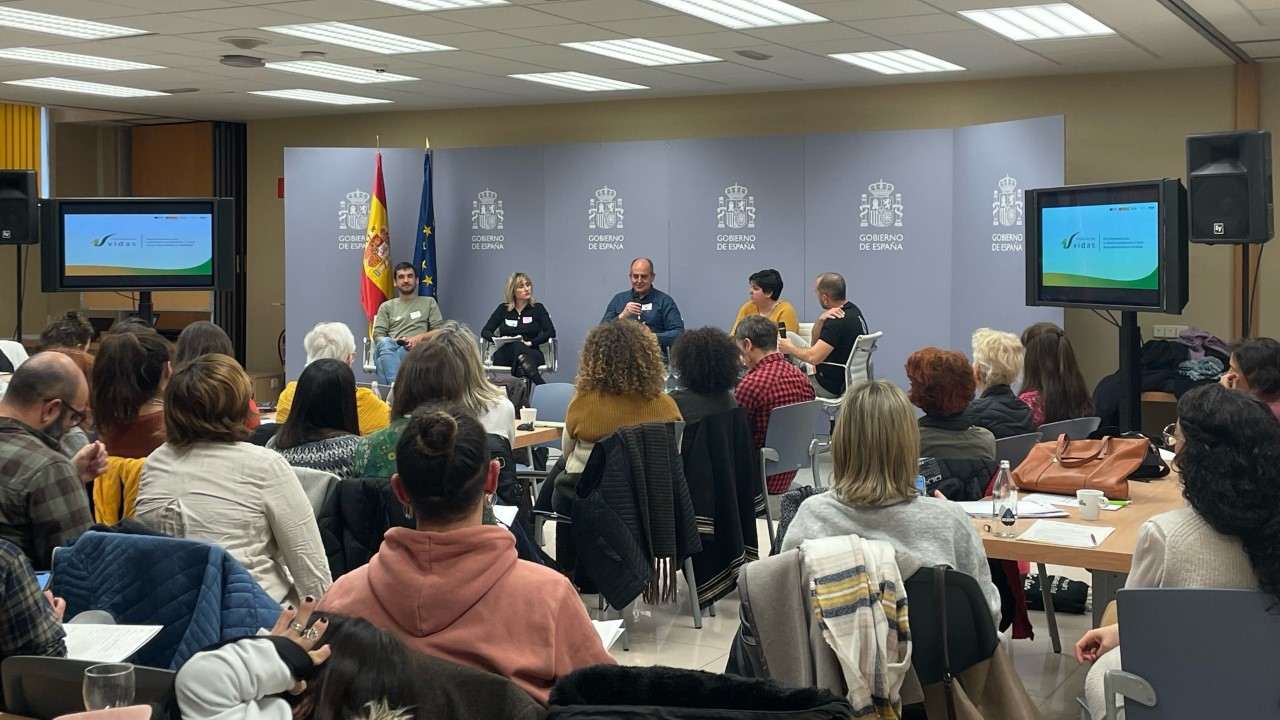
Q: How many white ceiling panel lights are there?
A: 12